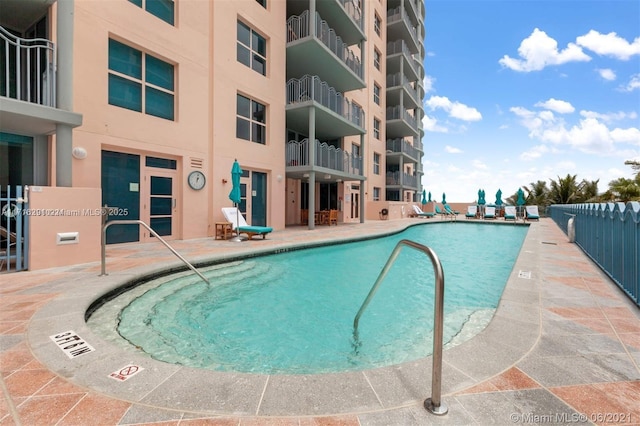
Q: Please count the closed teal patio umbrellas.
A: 8